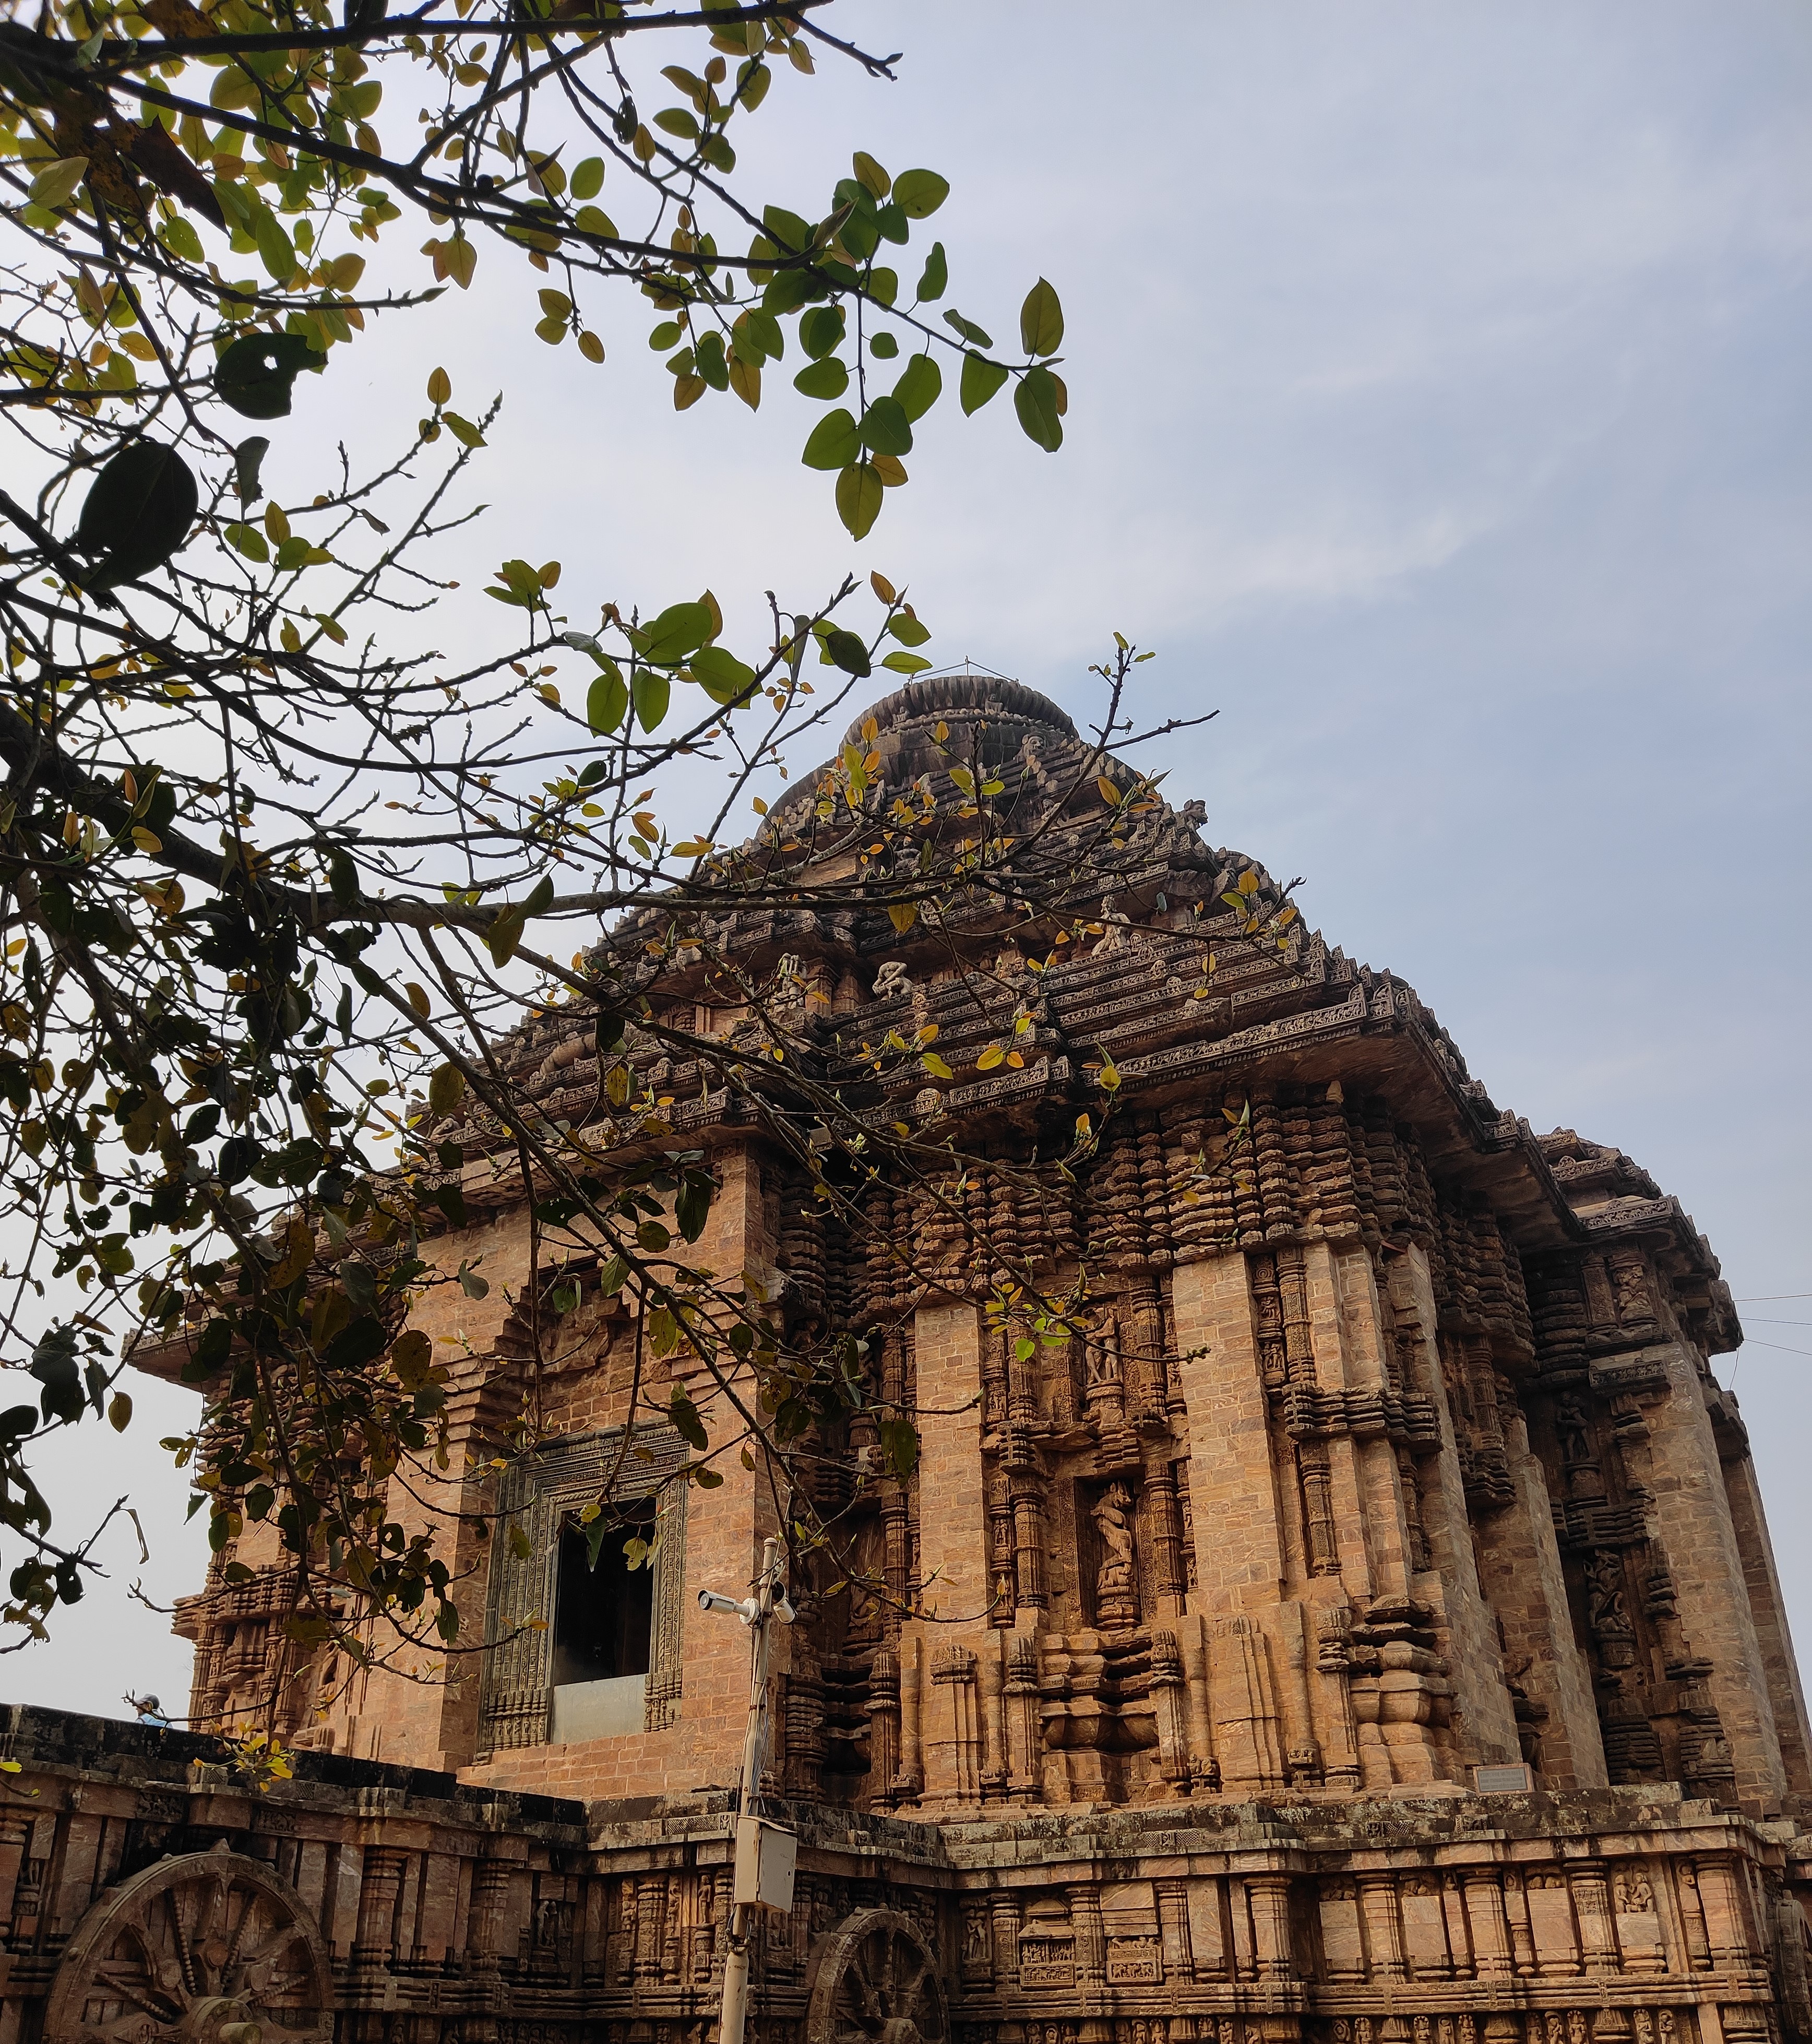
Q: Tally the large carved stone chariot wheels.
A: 2